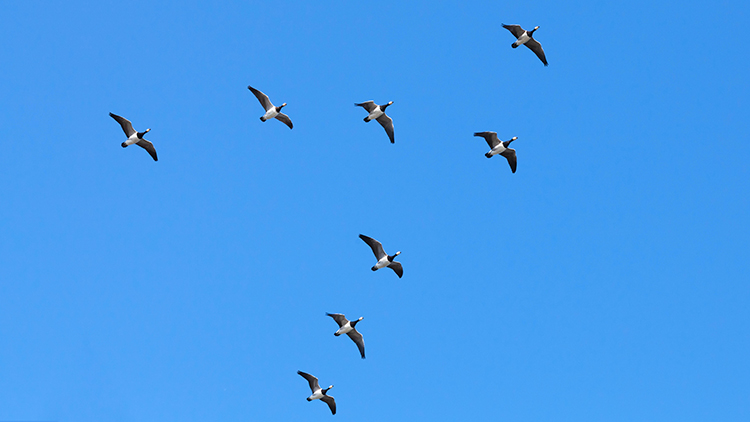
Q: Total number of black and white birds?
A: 8